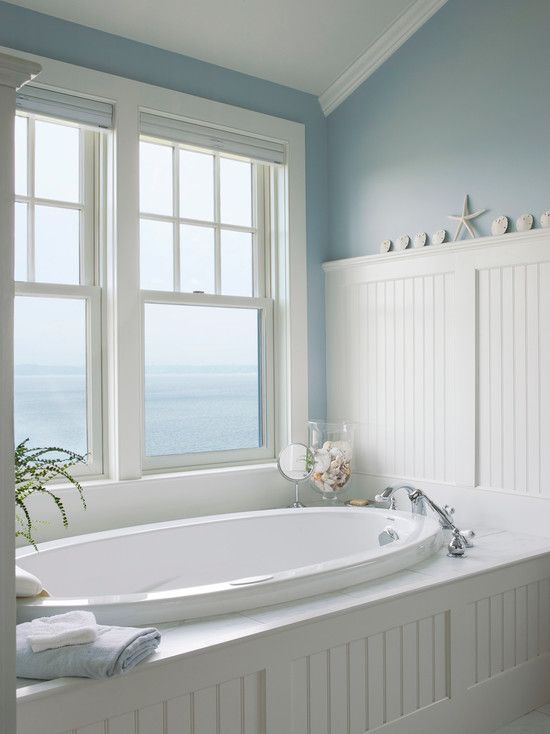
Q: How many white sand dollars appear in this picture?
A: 7